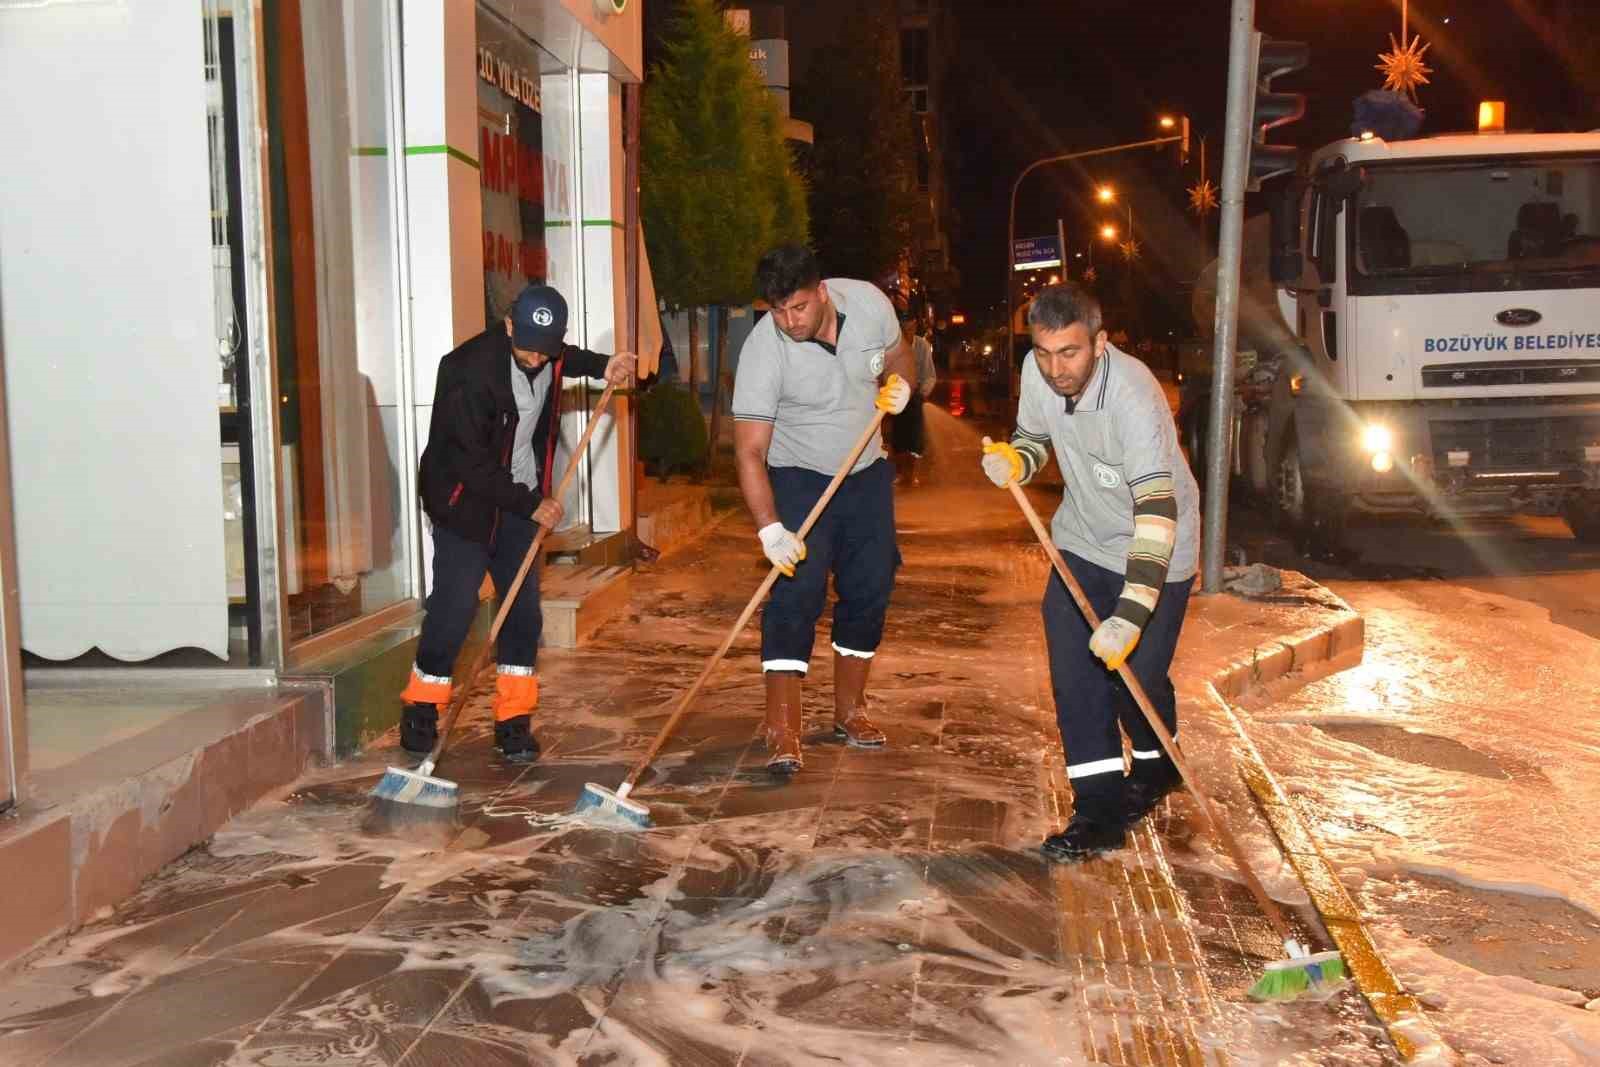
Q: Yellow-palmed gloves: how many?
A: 4